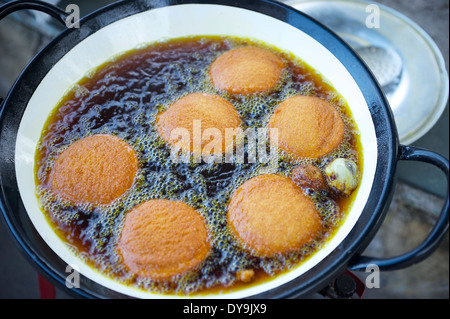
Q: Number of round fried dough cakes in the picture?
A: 6